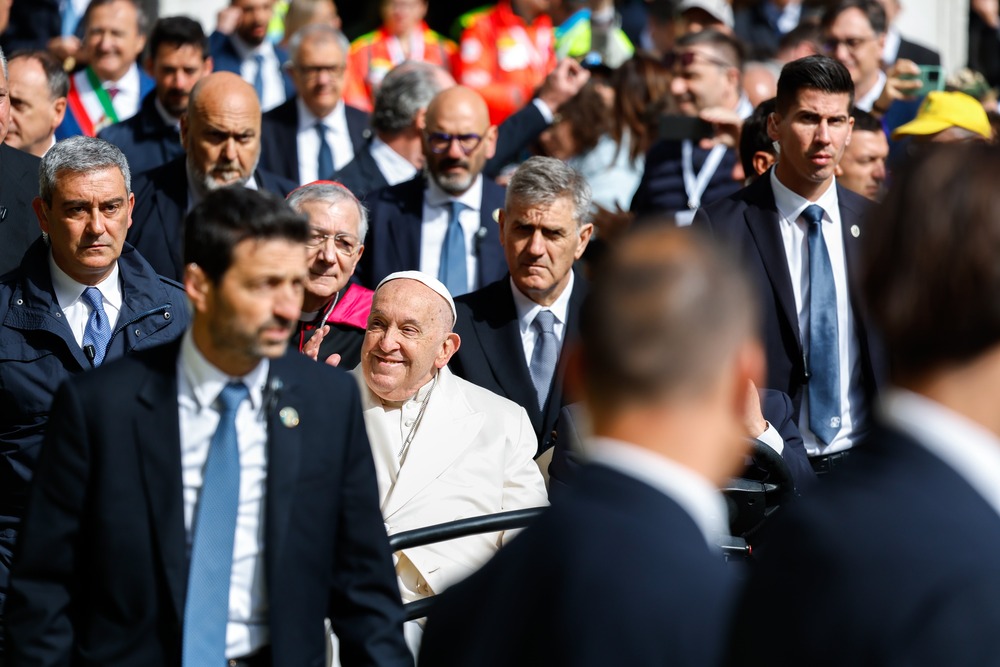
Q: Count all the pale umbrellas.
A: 0